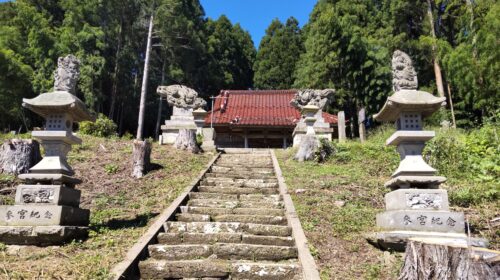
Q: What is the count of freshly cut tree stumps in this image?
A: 5